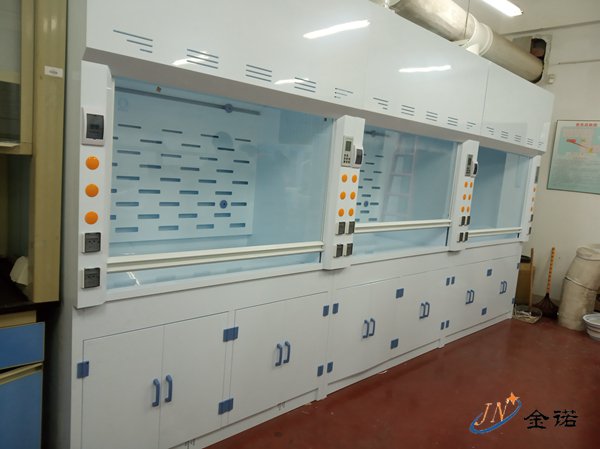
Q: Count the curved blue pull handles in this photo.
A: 12